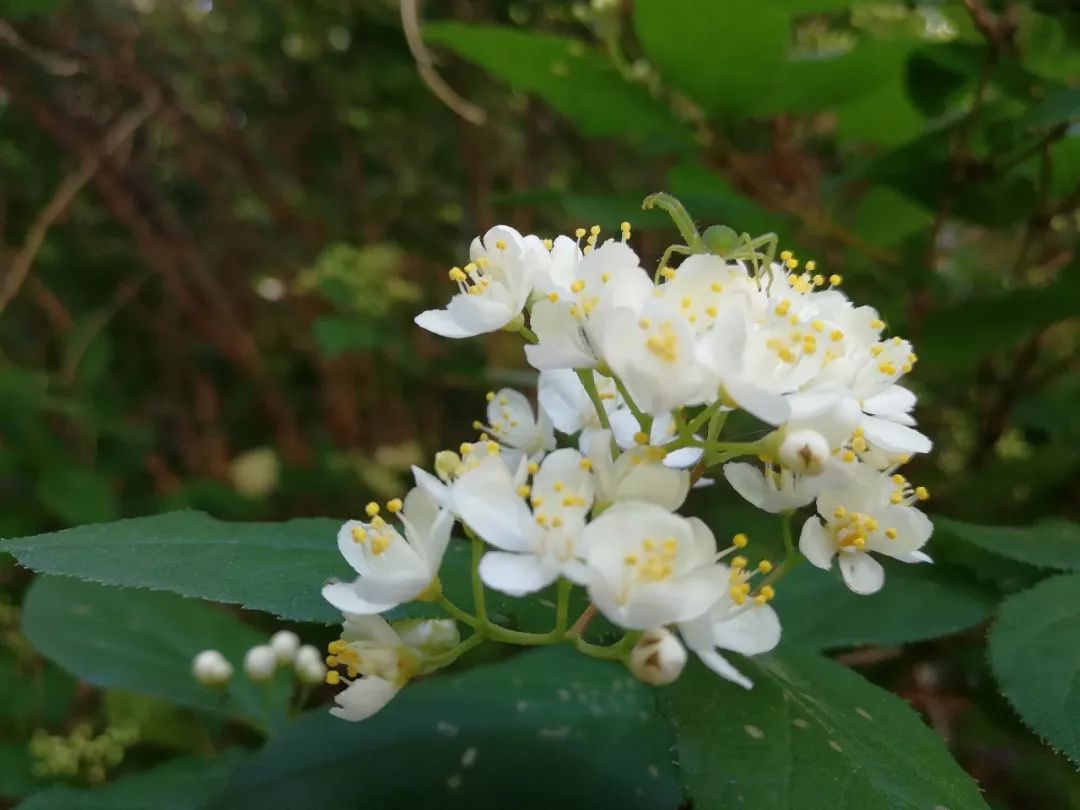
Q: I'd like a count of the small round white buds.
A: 6